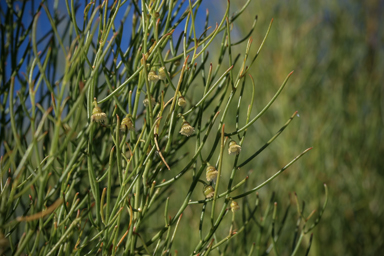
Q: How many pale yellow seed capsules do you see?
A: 11